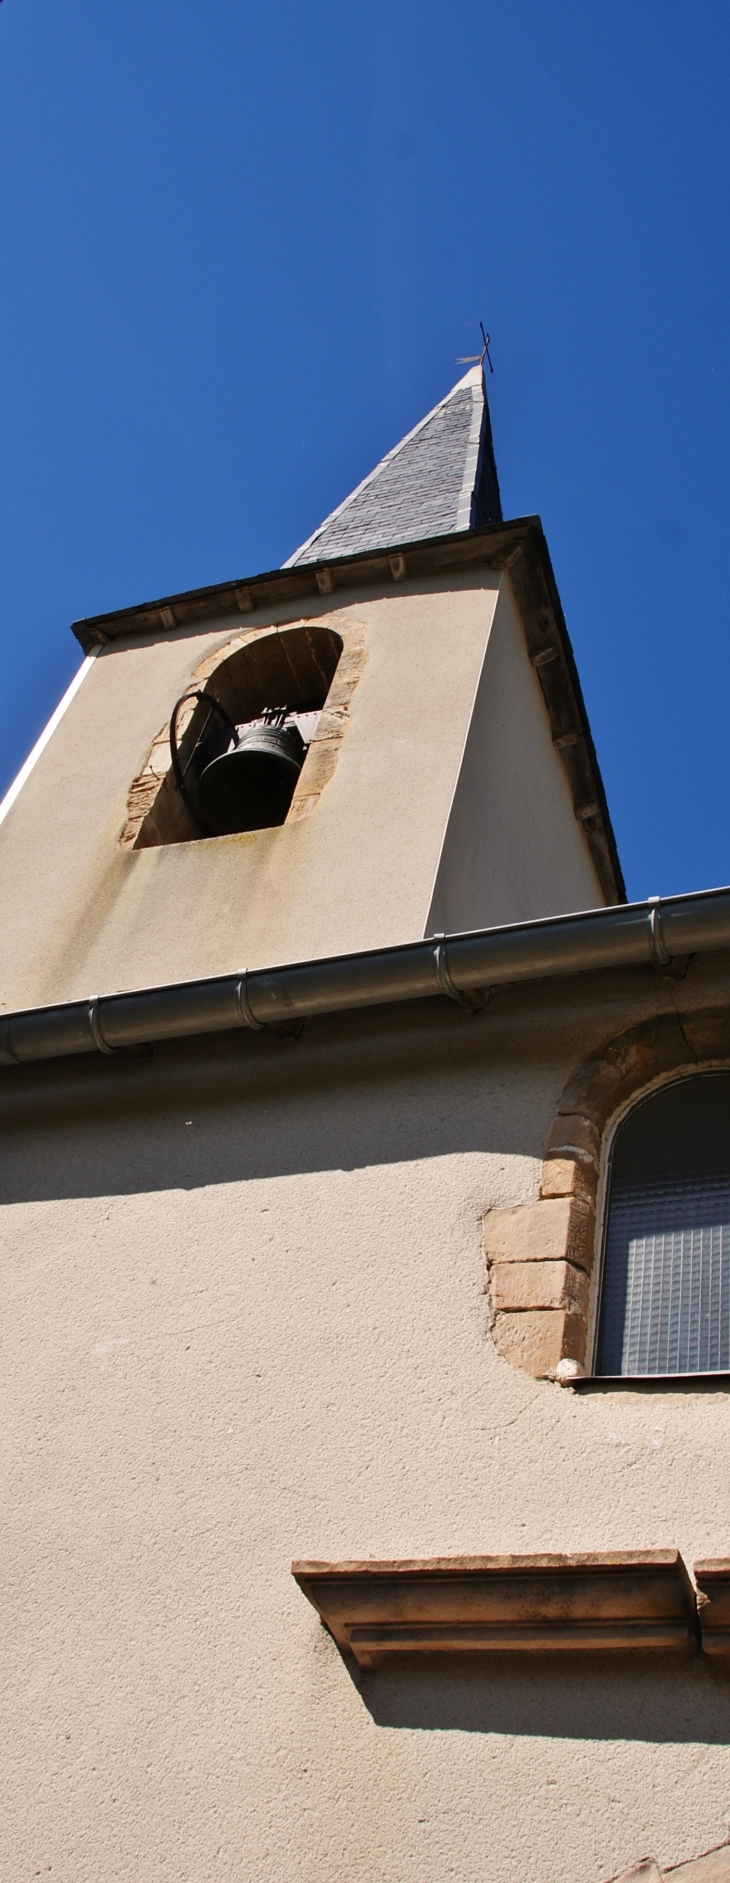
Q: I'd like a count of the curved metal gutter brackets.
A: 4